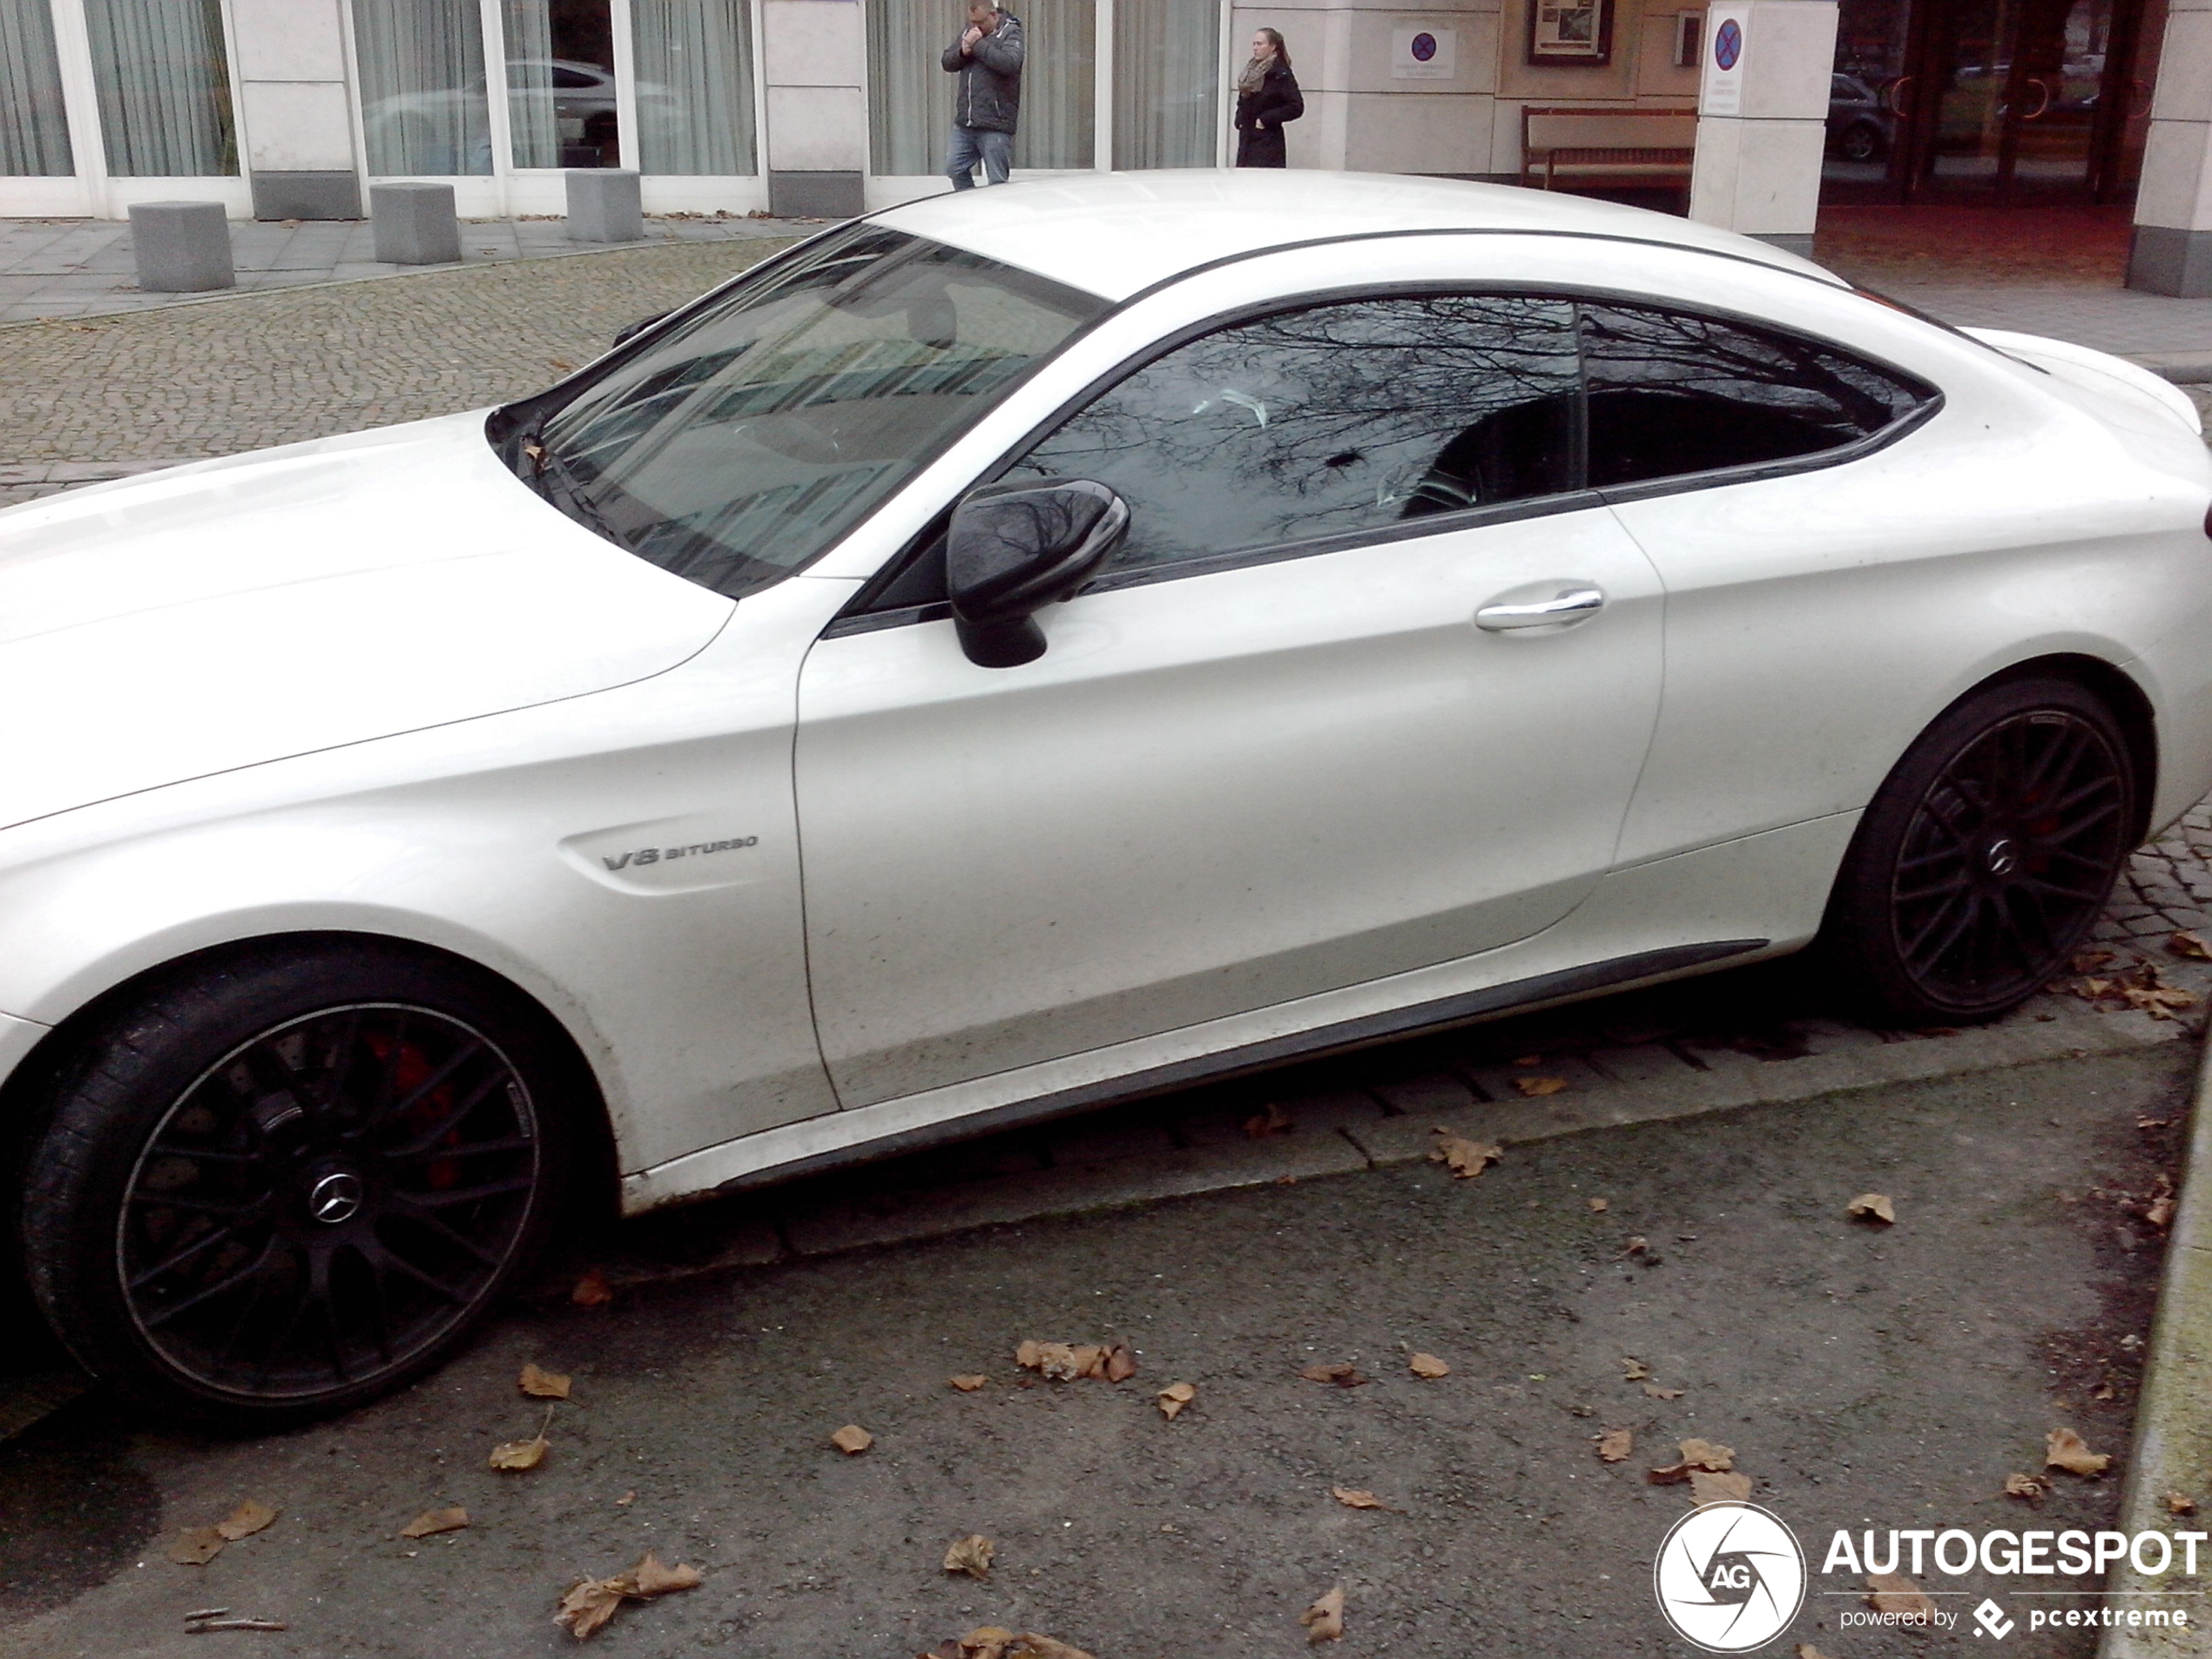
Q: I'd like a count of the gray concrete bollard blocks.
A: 3